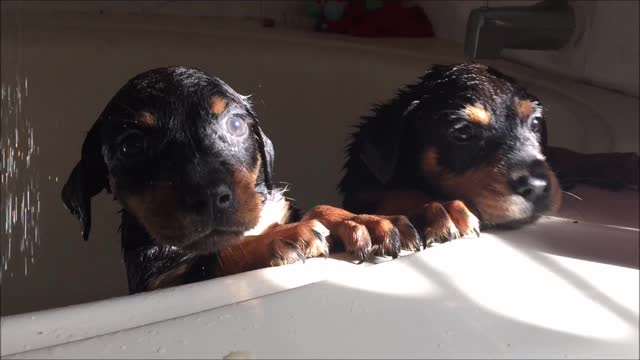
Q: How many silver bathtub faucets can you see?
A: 1